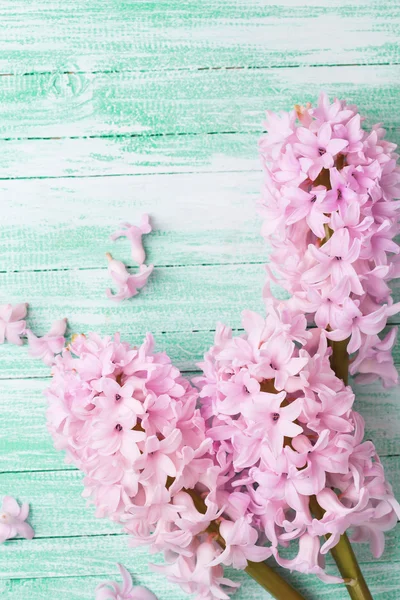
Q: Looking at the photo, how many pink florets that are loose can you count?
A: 6